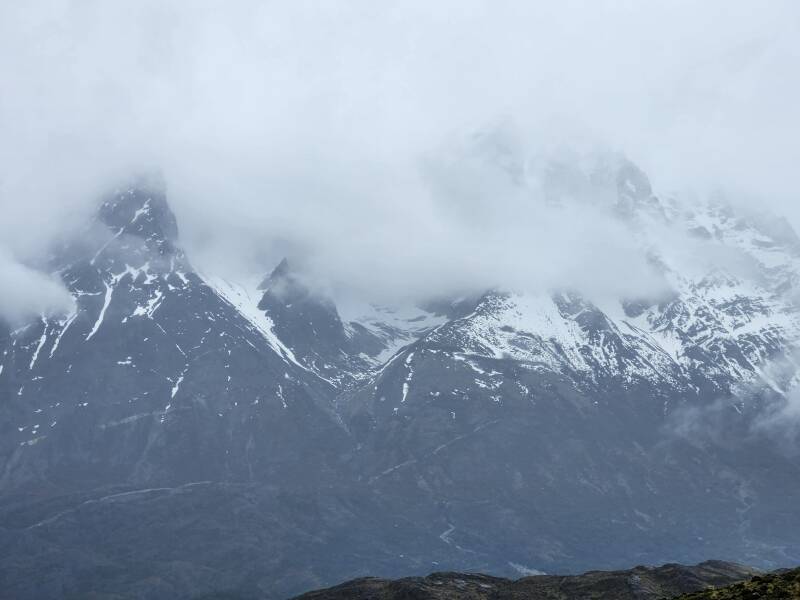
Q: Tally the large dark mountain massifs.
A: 2